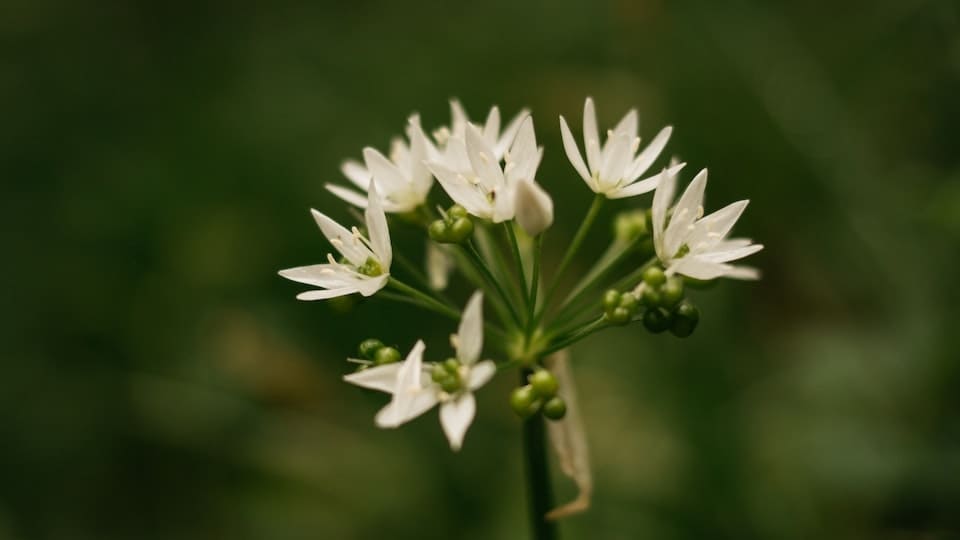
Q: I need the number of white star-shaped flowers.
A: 7